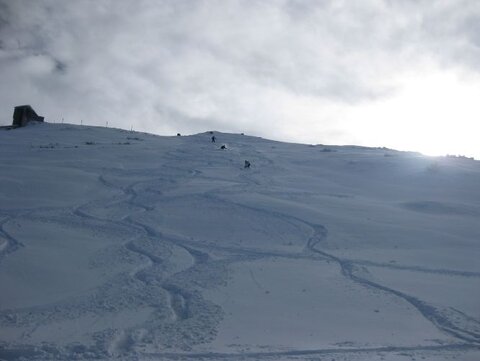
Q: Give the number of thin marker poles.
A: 5